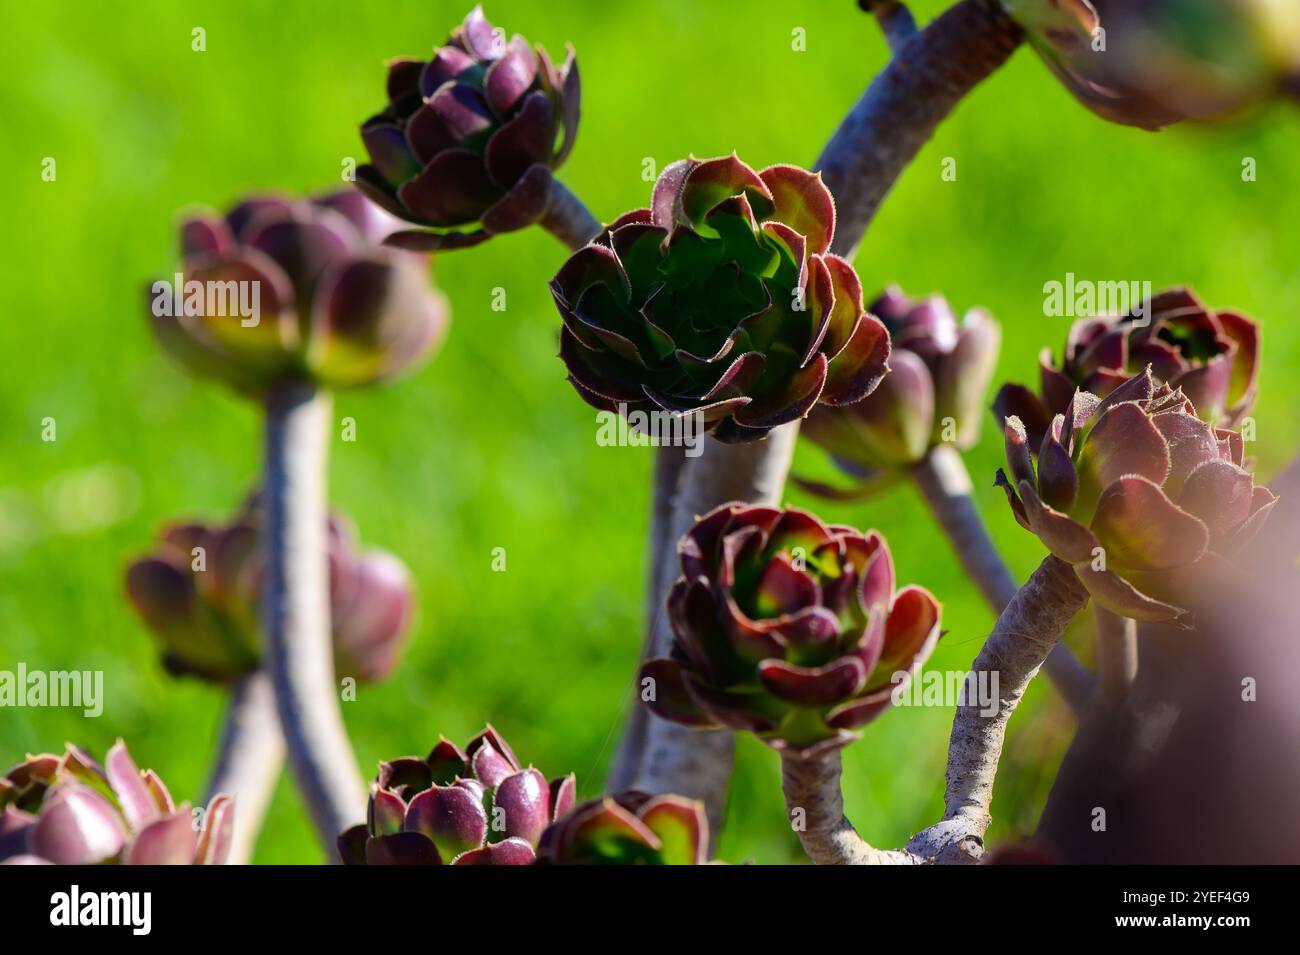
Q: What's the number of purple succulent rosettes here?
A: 12